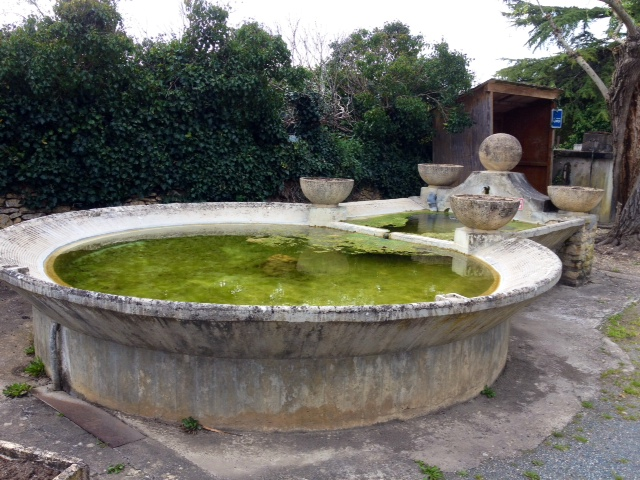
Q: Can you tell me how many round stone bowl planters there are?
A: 4